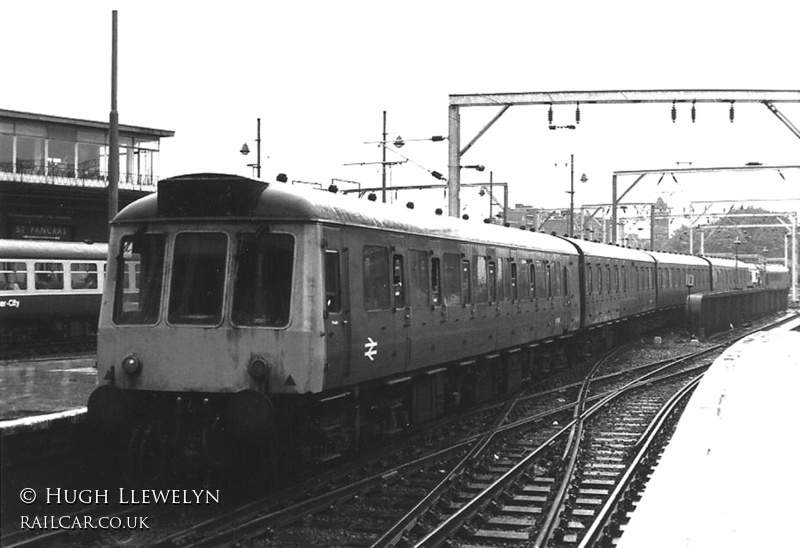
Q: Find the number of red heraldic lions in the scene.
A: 0